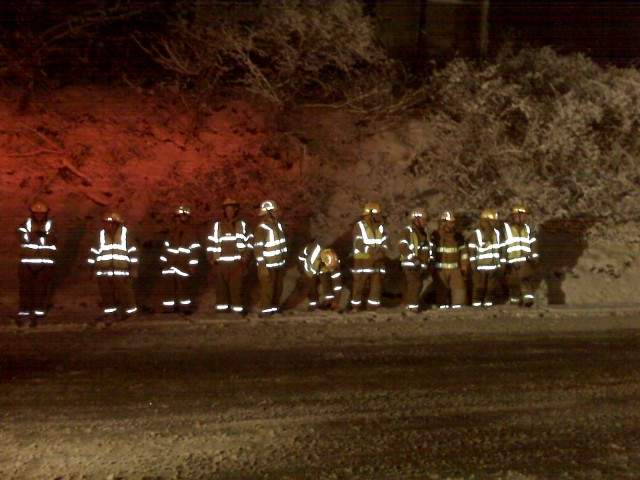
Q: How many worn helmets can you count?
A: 11